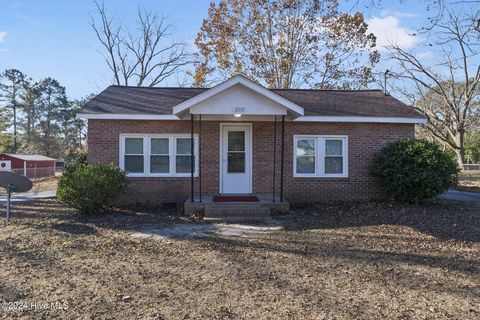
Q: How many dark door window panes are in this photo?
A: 2